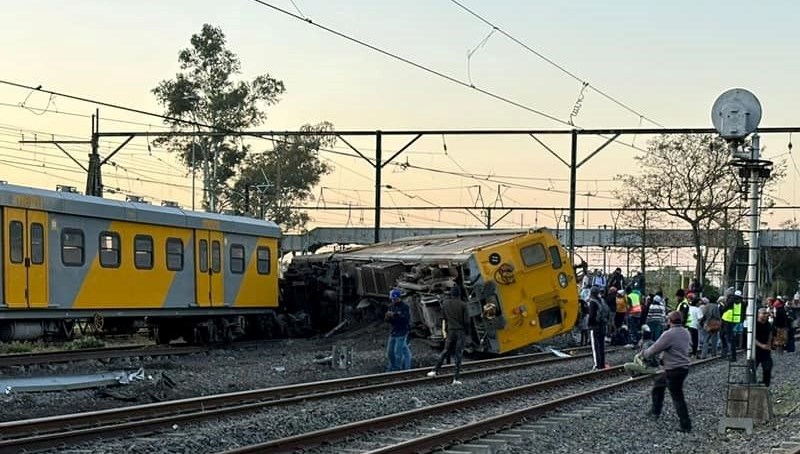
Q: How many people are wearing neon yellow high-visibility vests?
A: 3